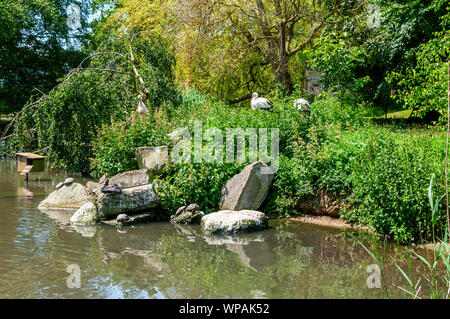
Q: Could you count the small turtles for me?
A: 5